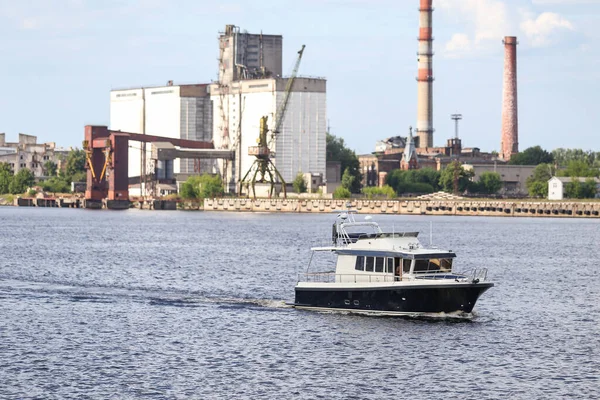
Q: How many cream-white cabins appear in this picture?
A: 1